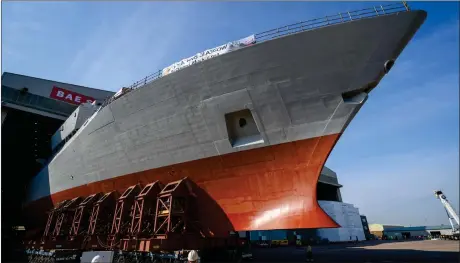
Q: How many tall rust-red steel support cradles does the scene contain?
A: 7